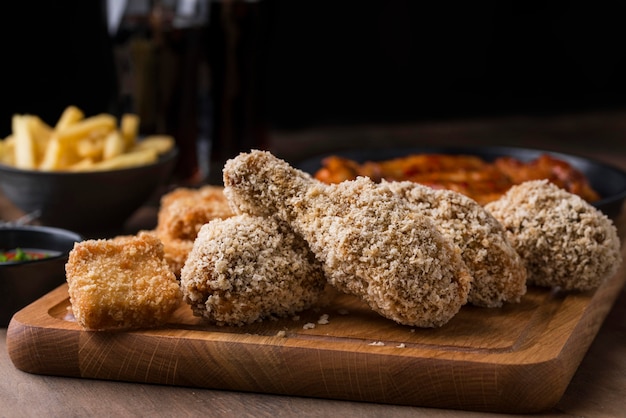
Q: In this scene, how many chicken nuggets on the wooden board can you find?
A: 3